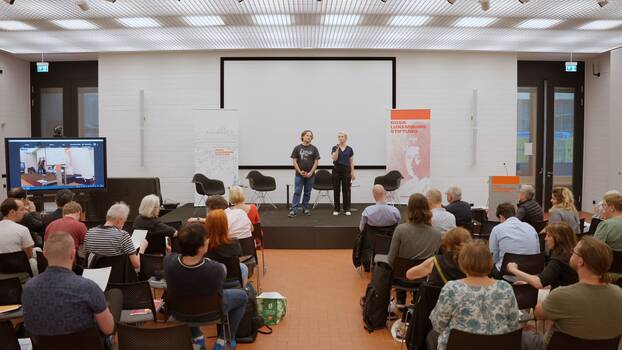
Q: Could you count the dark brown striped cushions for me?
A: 0